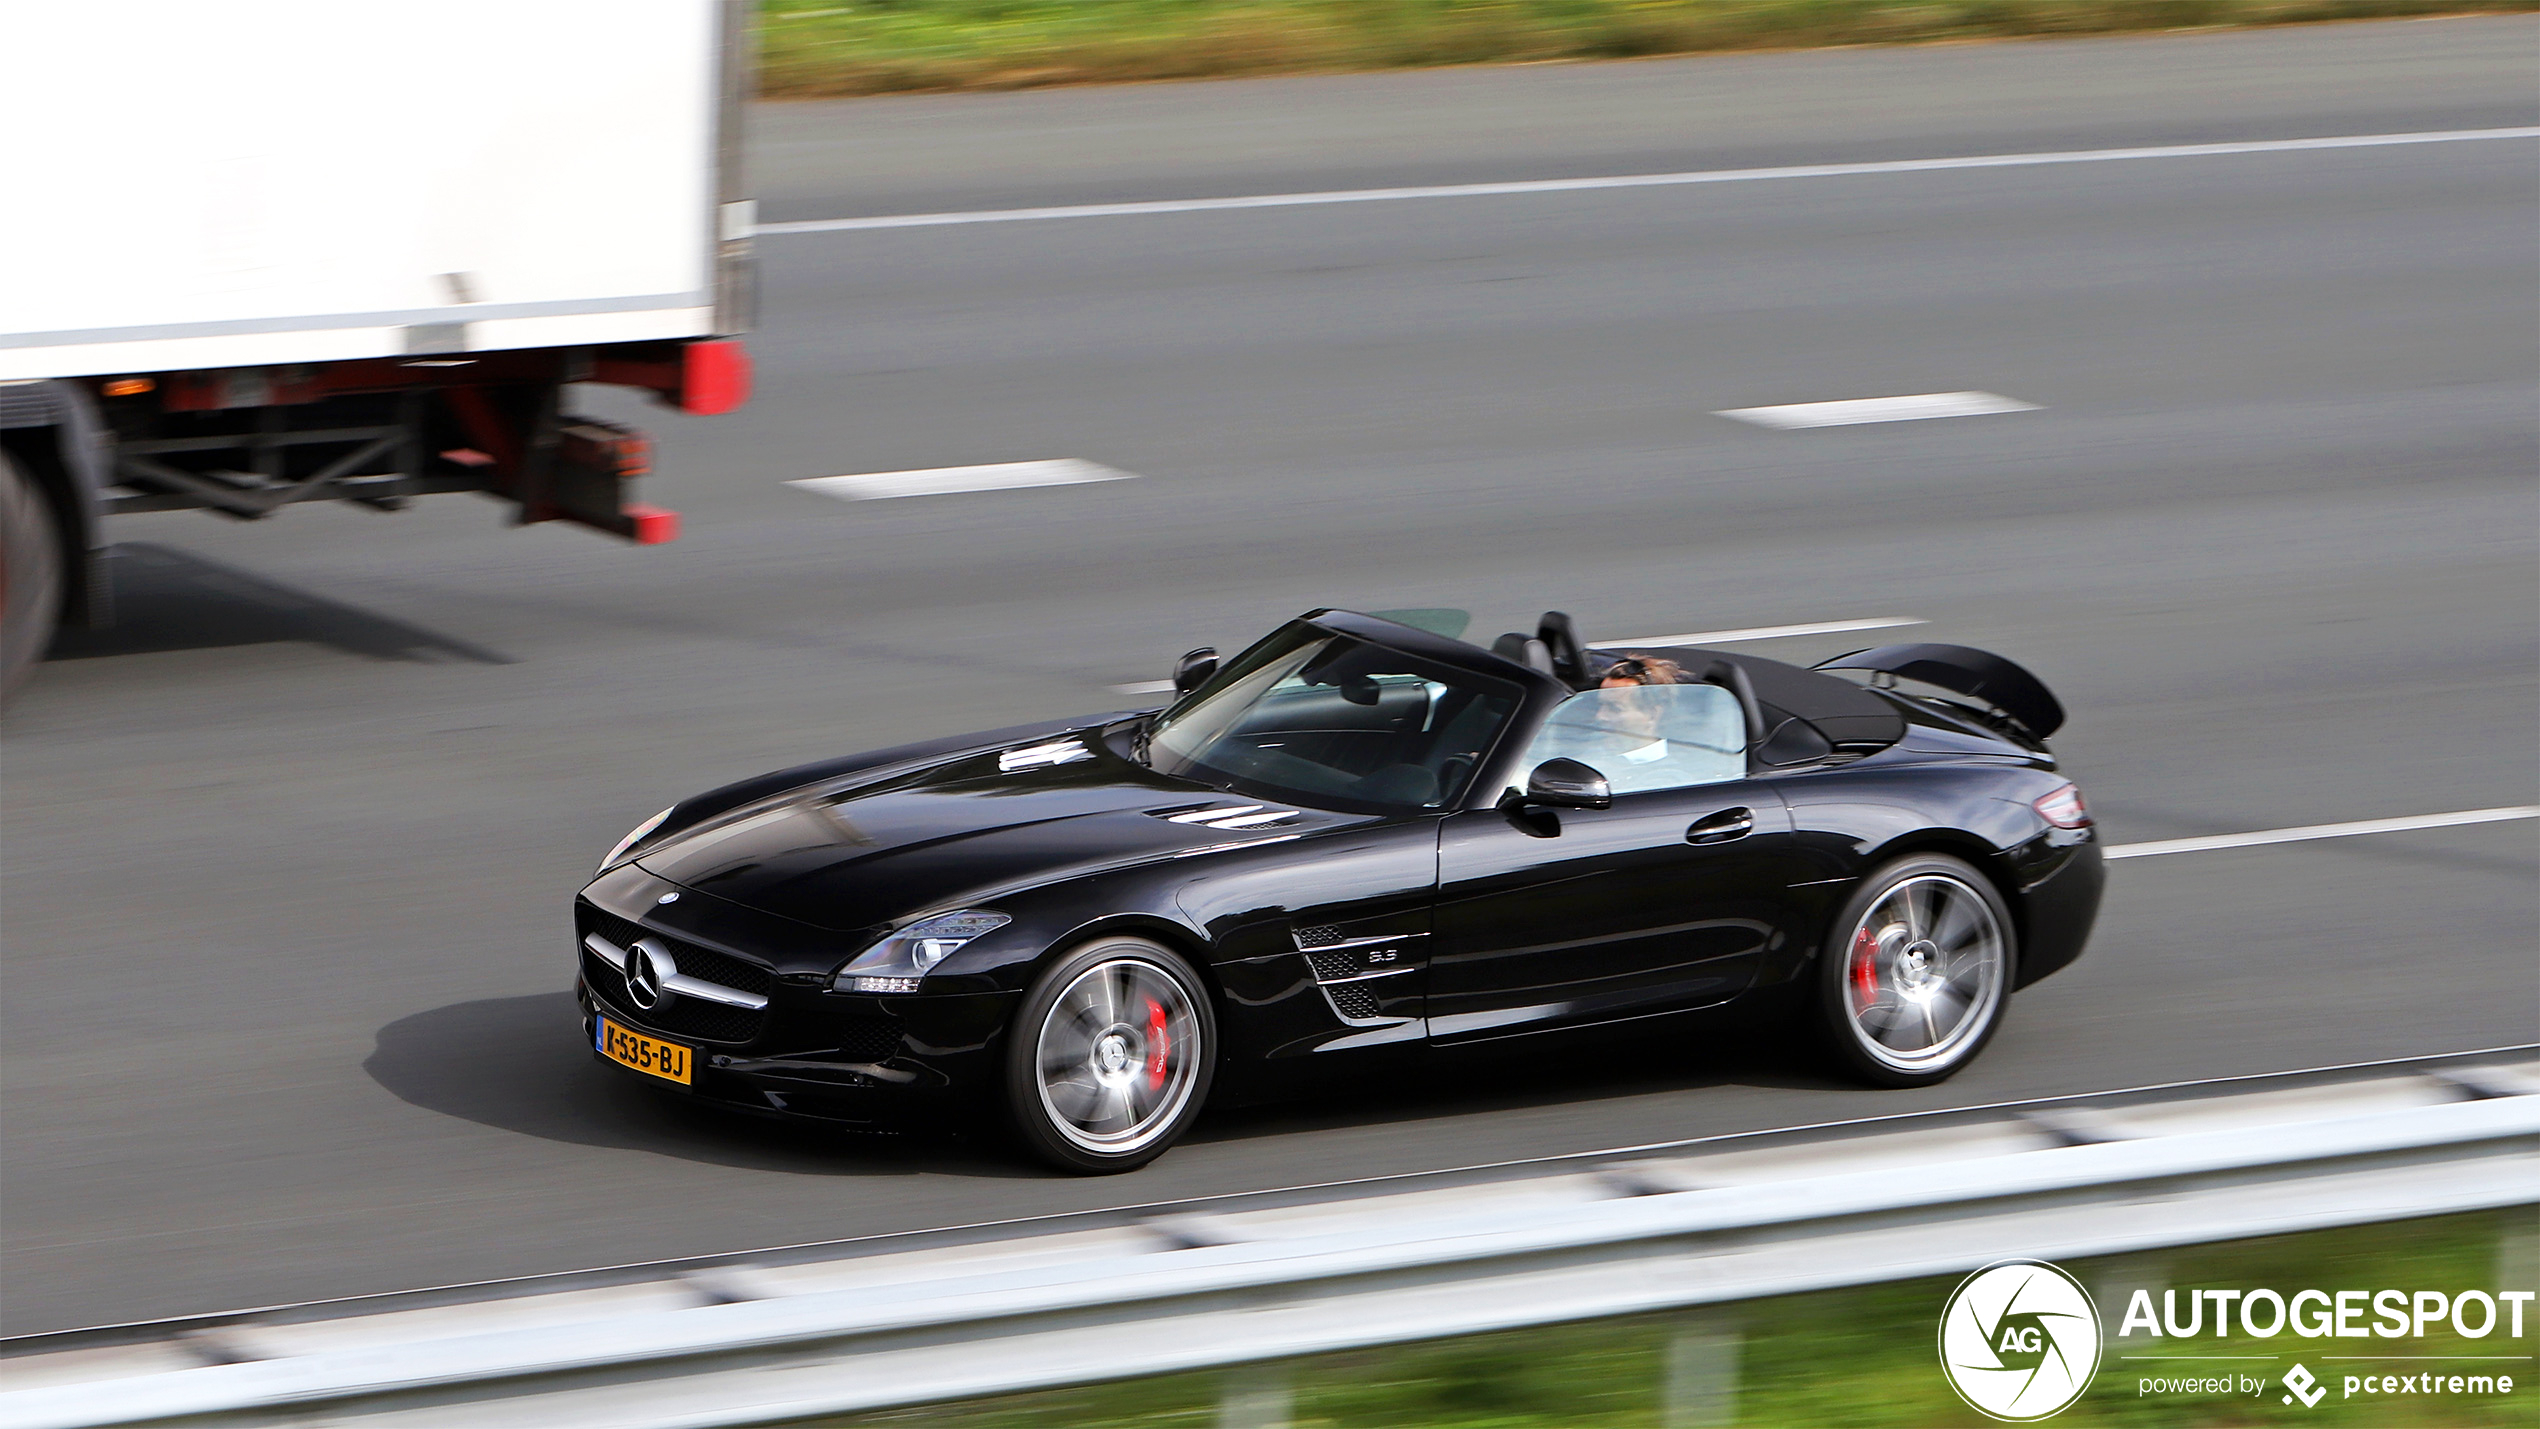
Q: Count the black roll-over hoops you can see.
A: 2